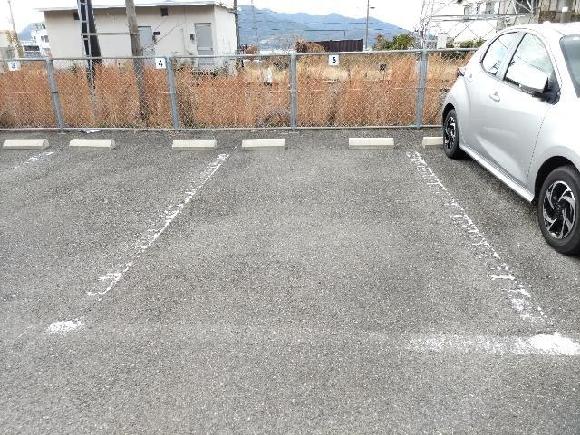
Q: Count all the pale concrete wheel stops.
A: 6